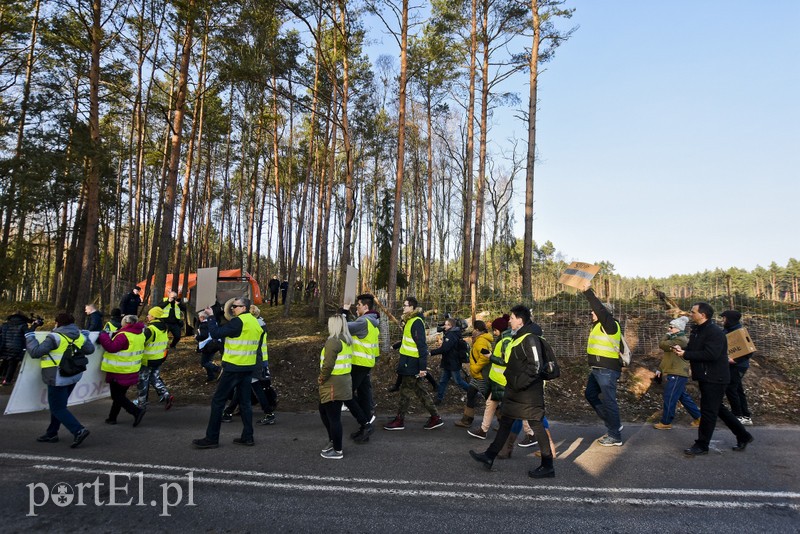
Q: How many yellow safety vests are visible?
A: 13